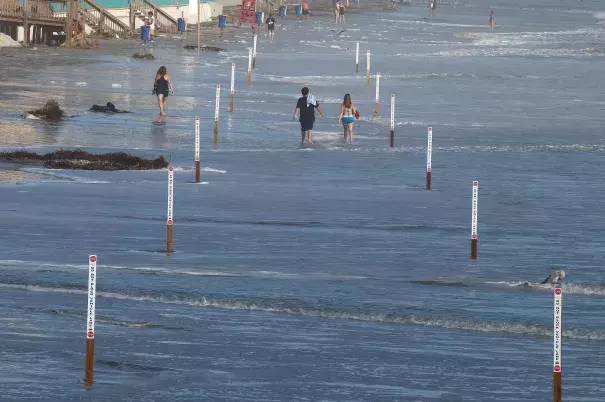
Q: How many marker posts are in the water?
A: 14